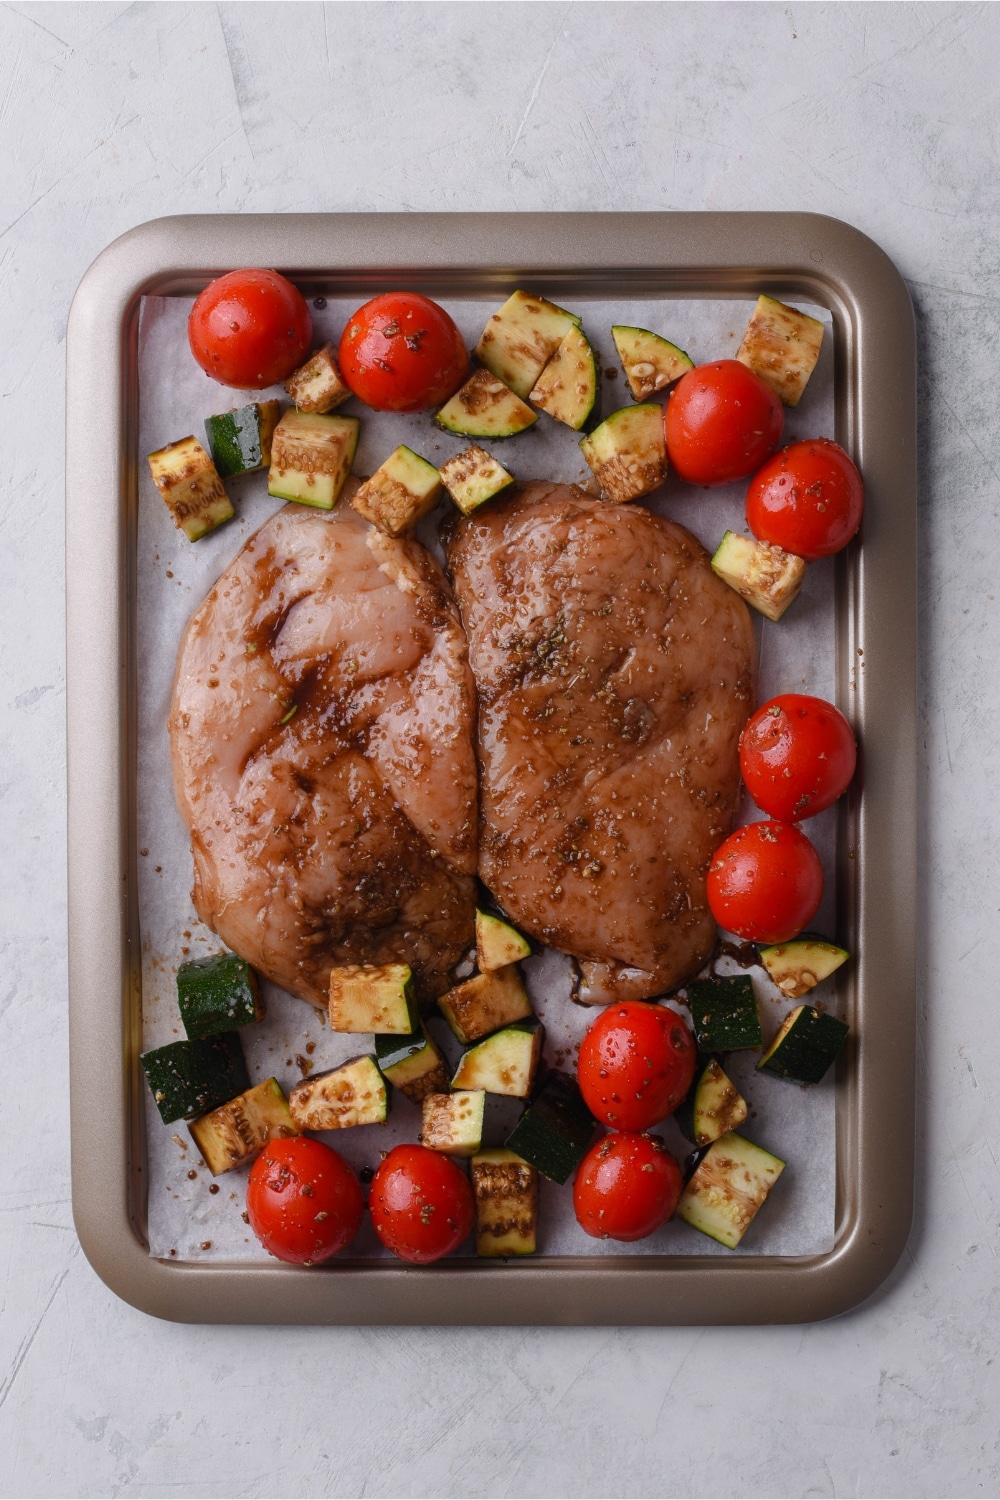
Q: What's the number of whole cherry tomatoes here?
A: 10